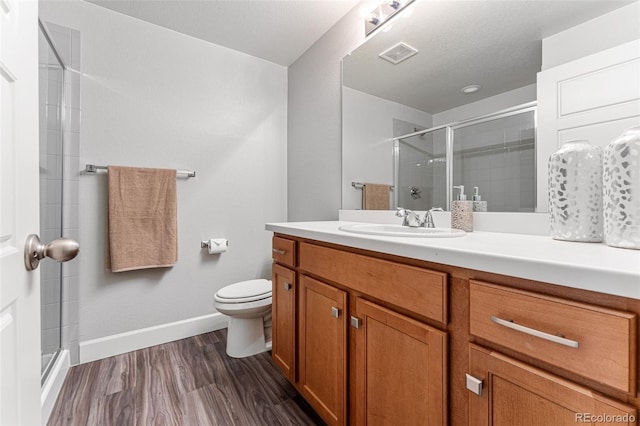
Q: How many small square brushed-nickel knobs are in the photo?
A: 4